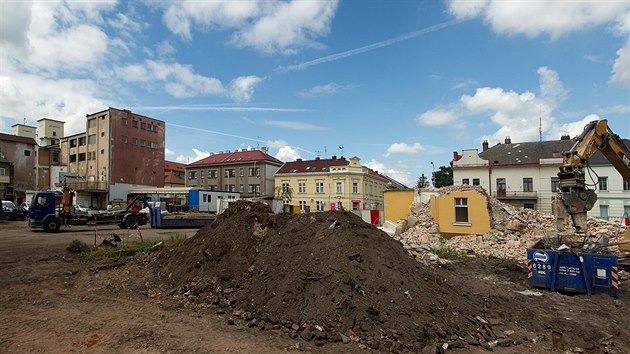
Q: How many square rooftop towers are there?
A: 2